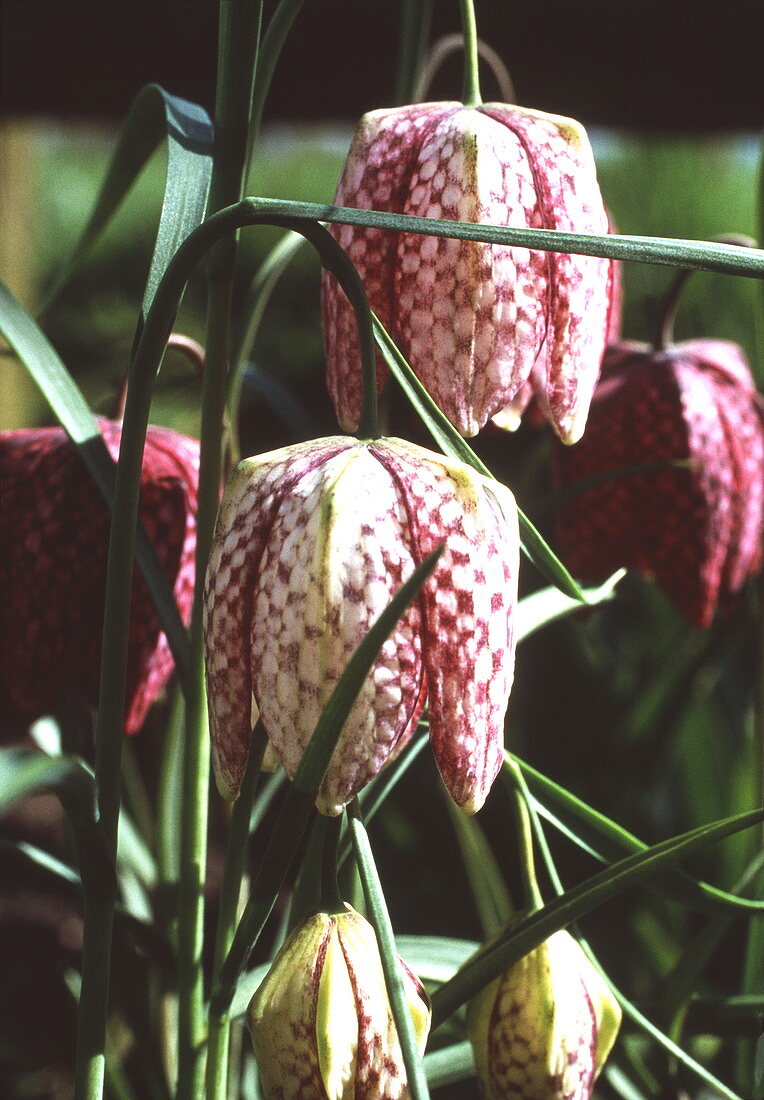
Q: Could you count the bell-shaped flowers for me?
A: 6